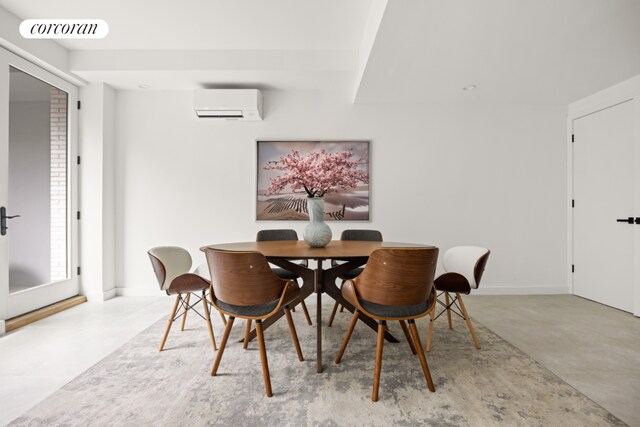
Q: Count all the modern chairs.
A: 6